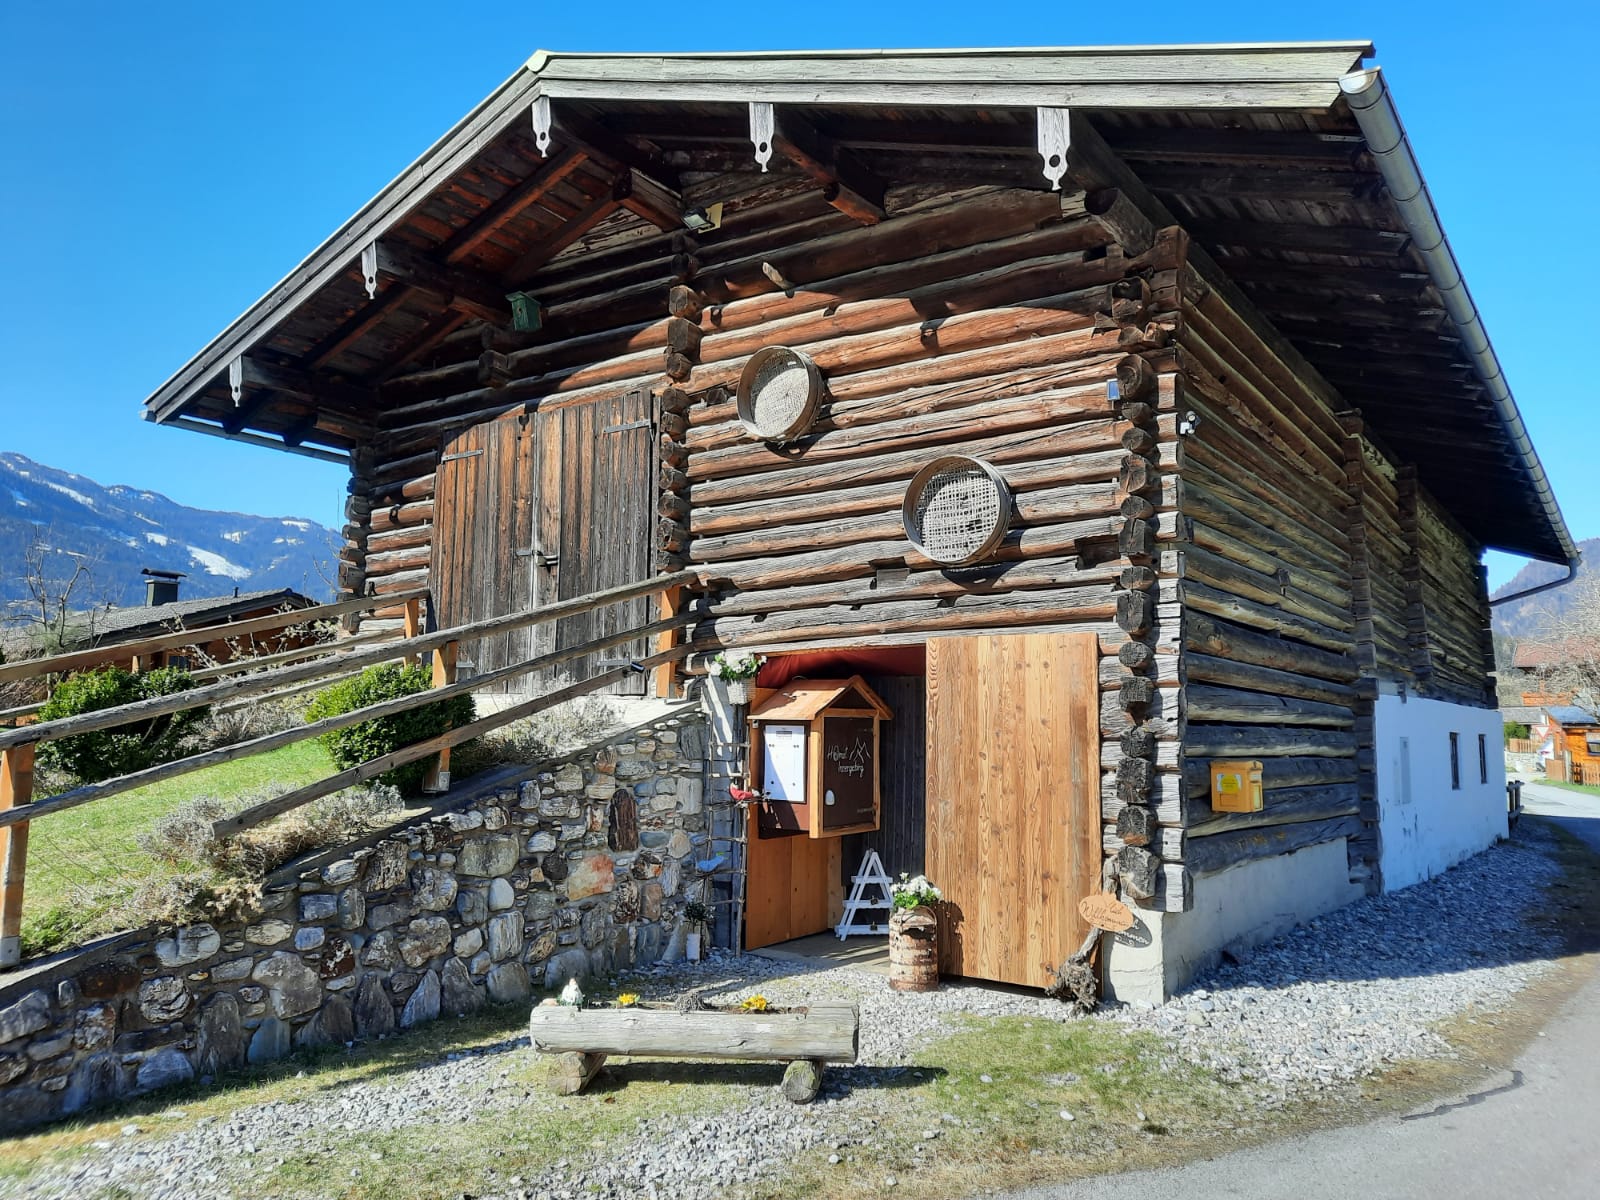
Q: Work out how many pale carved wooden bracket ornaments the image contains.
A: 5